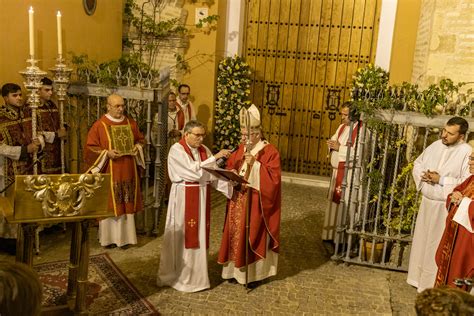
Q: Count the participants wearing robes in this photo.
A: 10